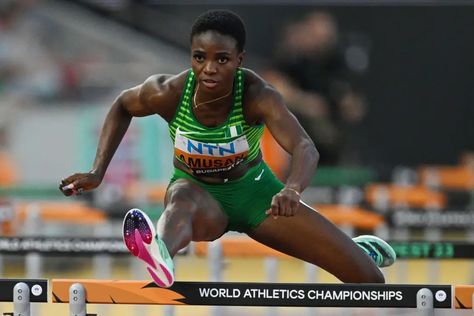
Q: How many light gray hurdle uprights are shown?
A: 3